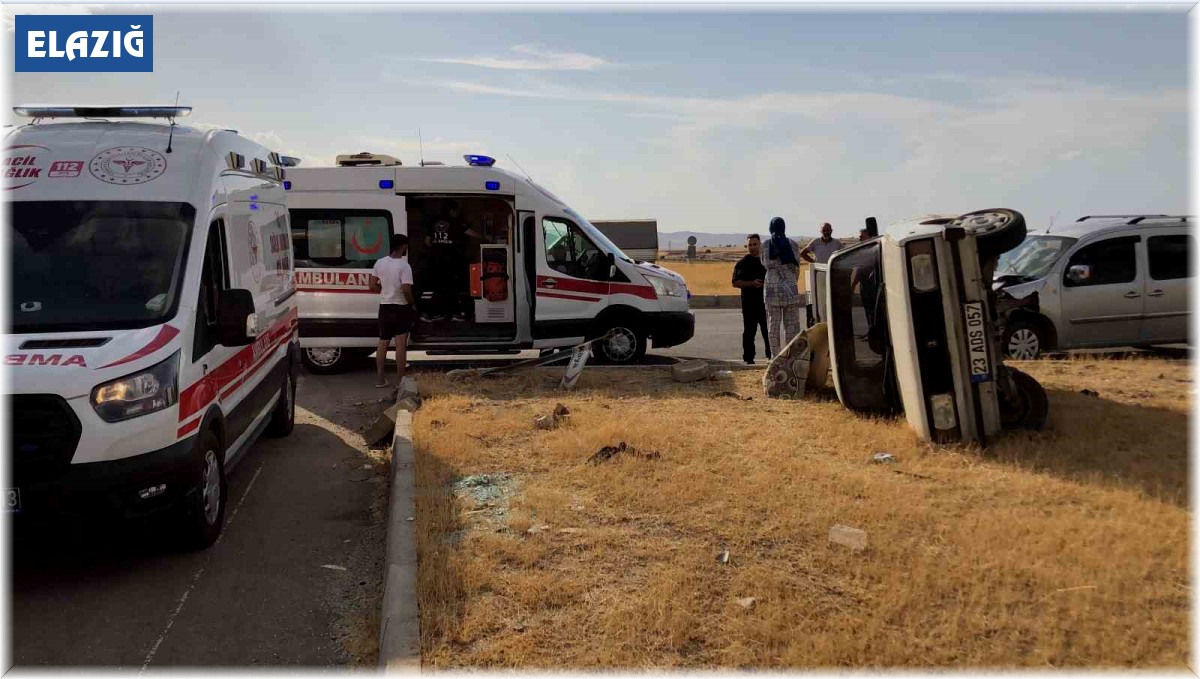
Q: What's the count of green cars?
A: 0